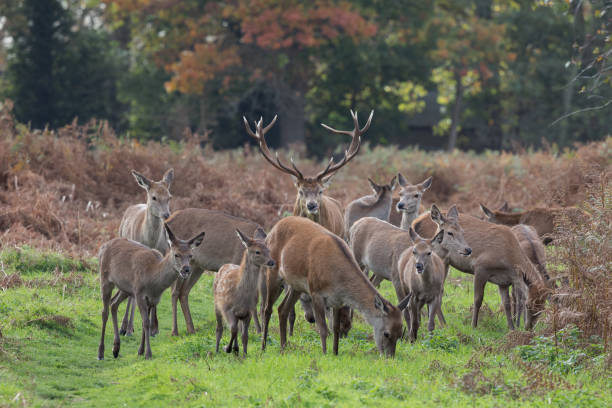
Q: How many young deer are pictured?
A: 3